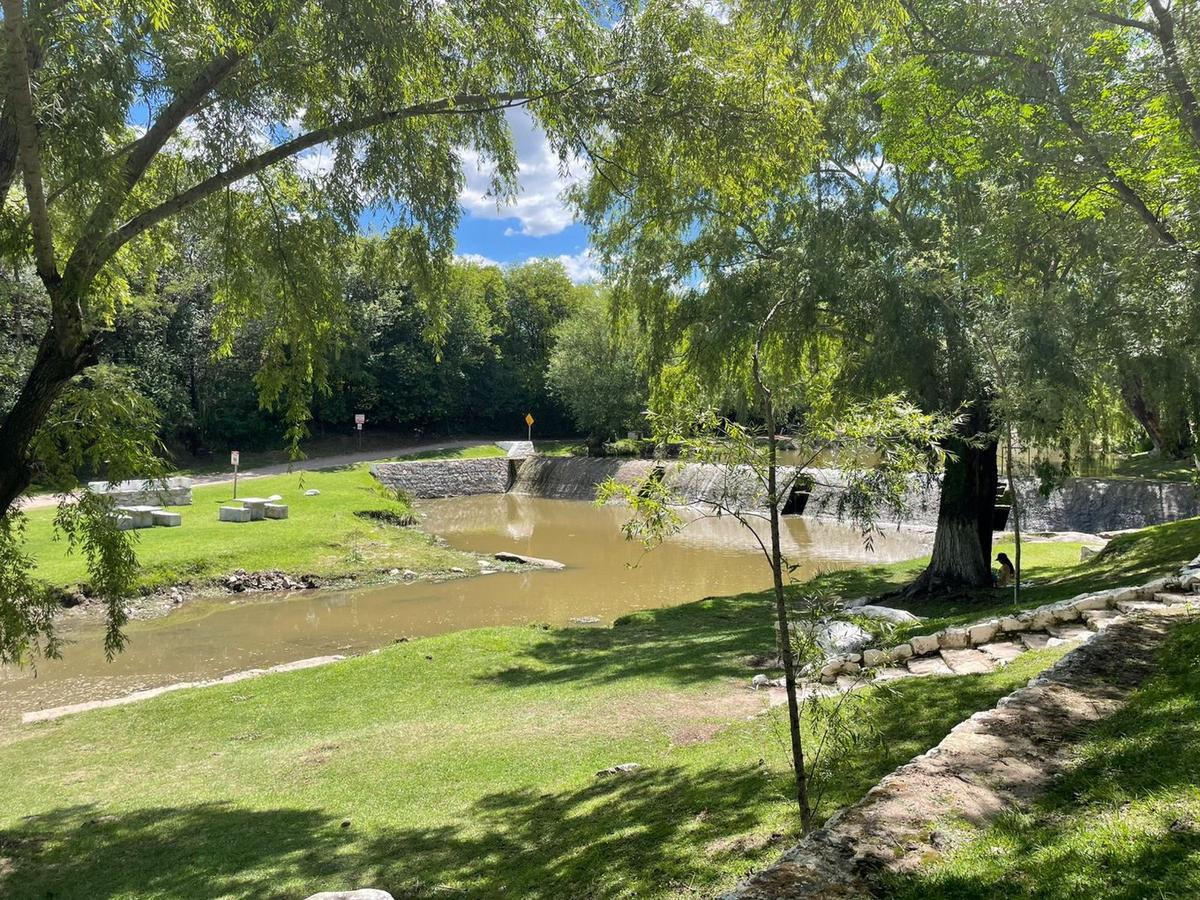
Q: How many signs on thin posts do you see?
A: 3